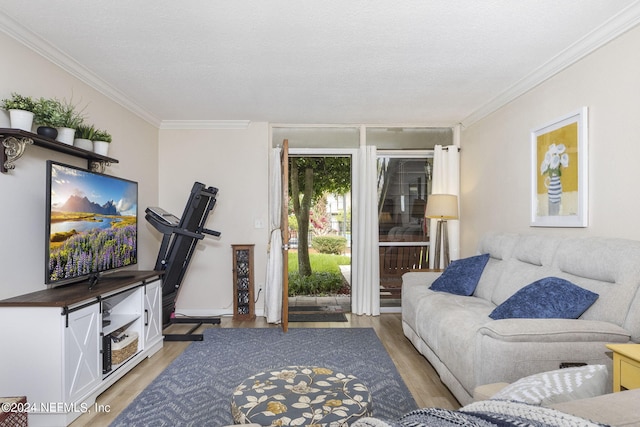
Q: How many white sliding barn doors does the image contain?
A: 2